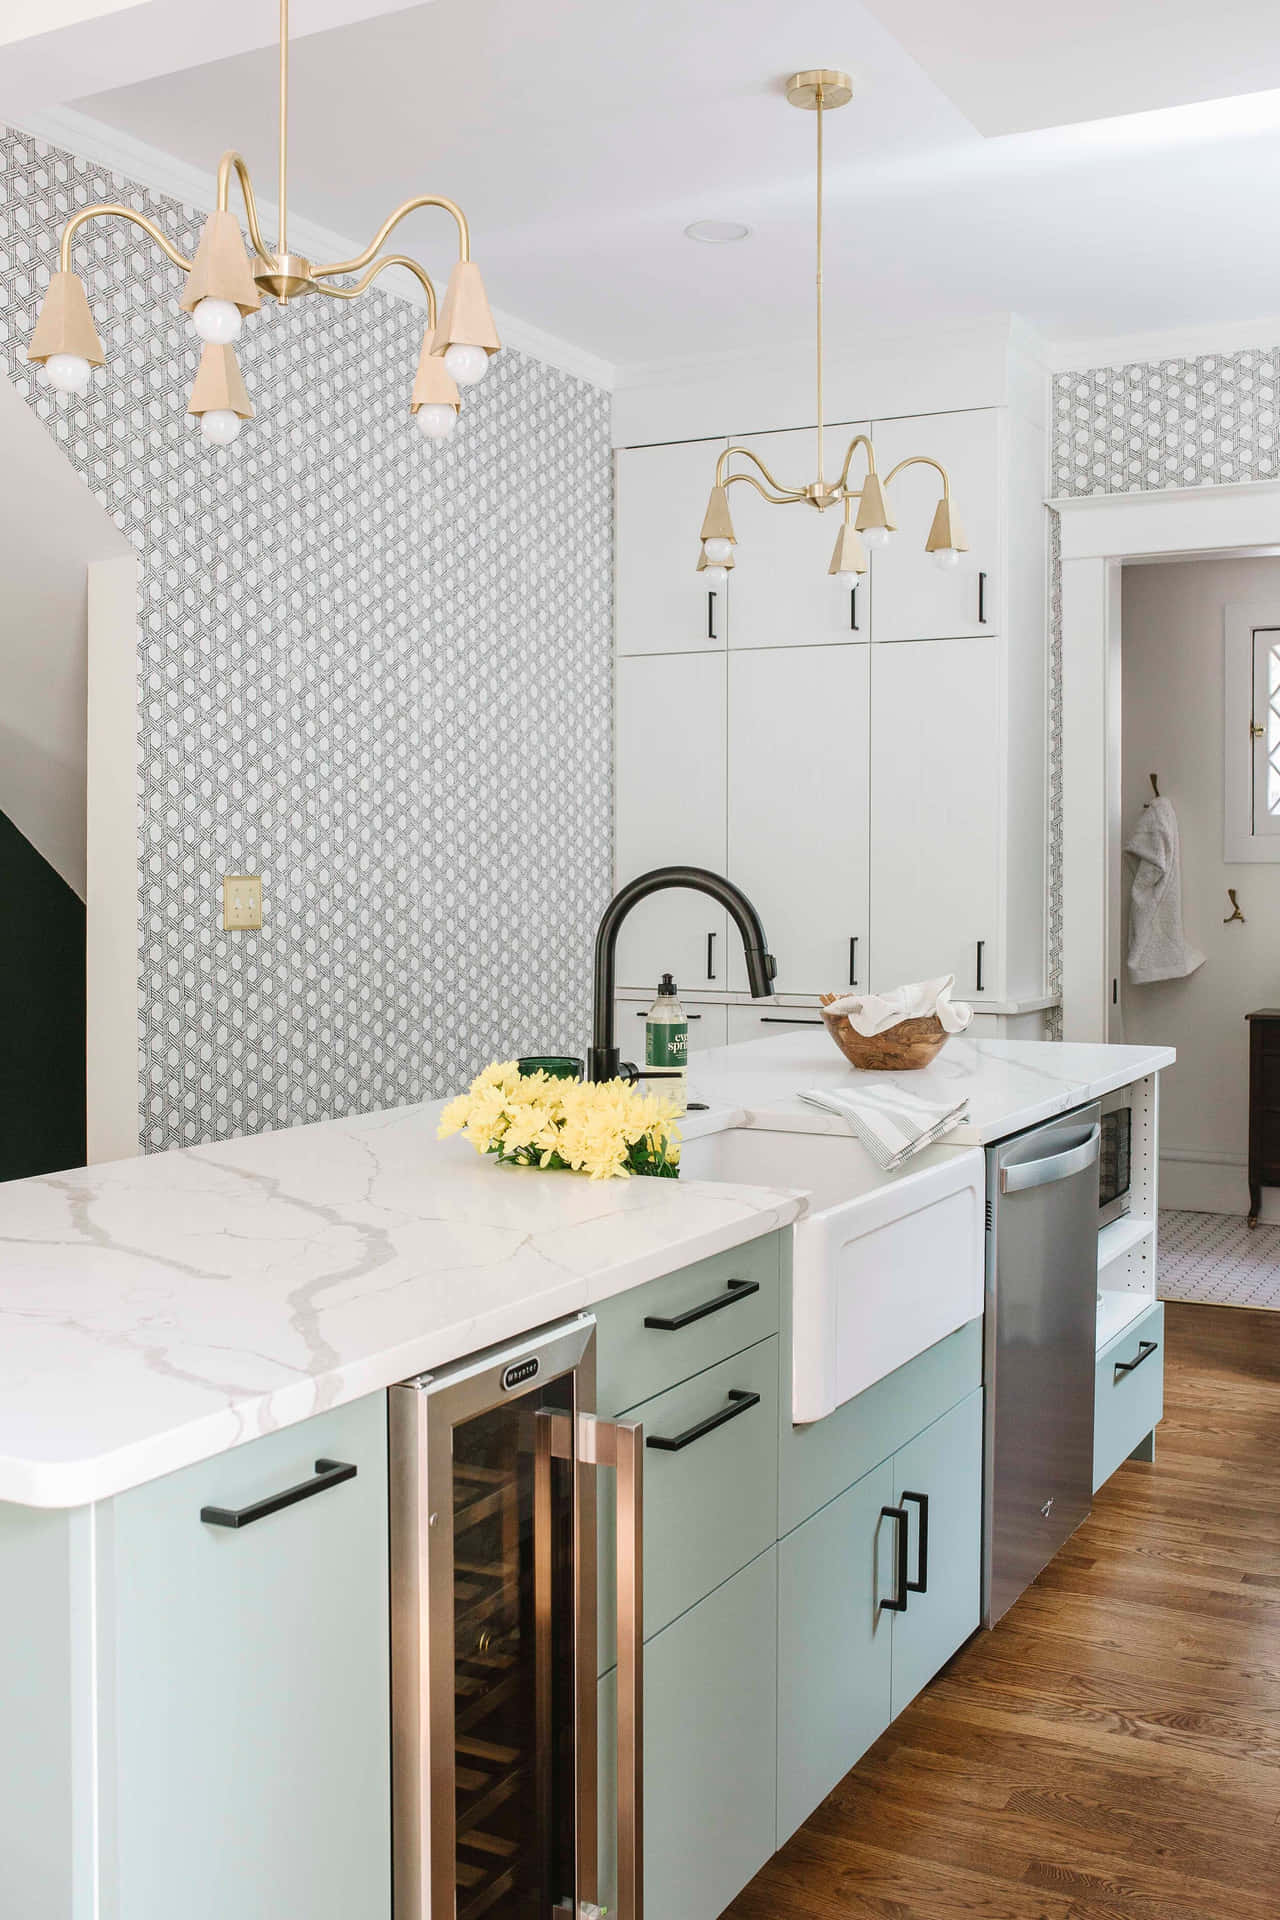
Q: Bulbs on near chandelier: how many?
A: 5